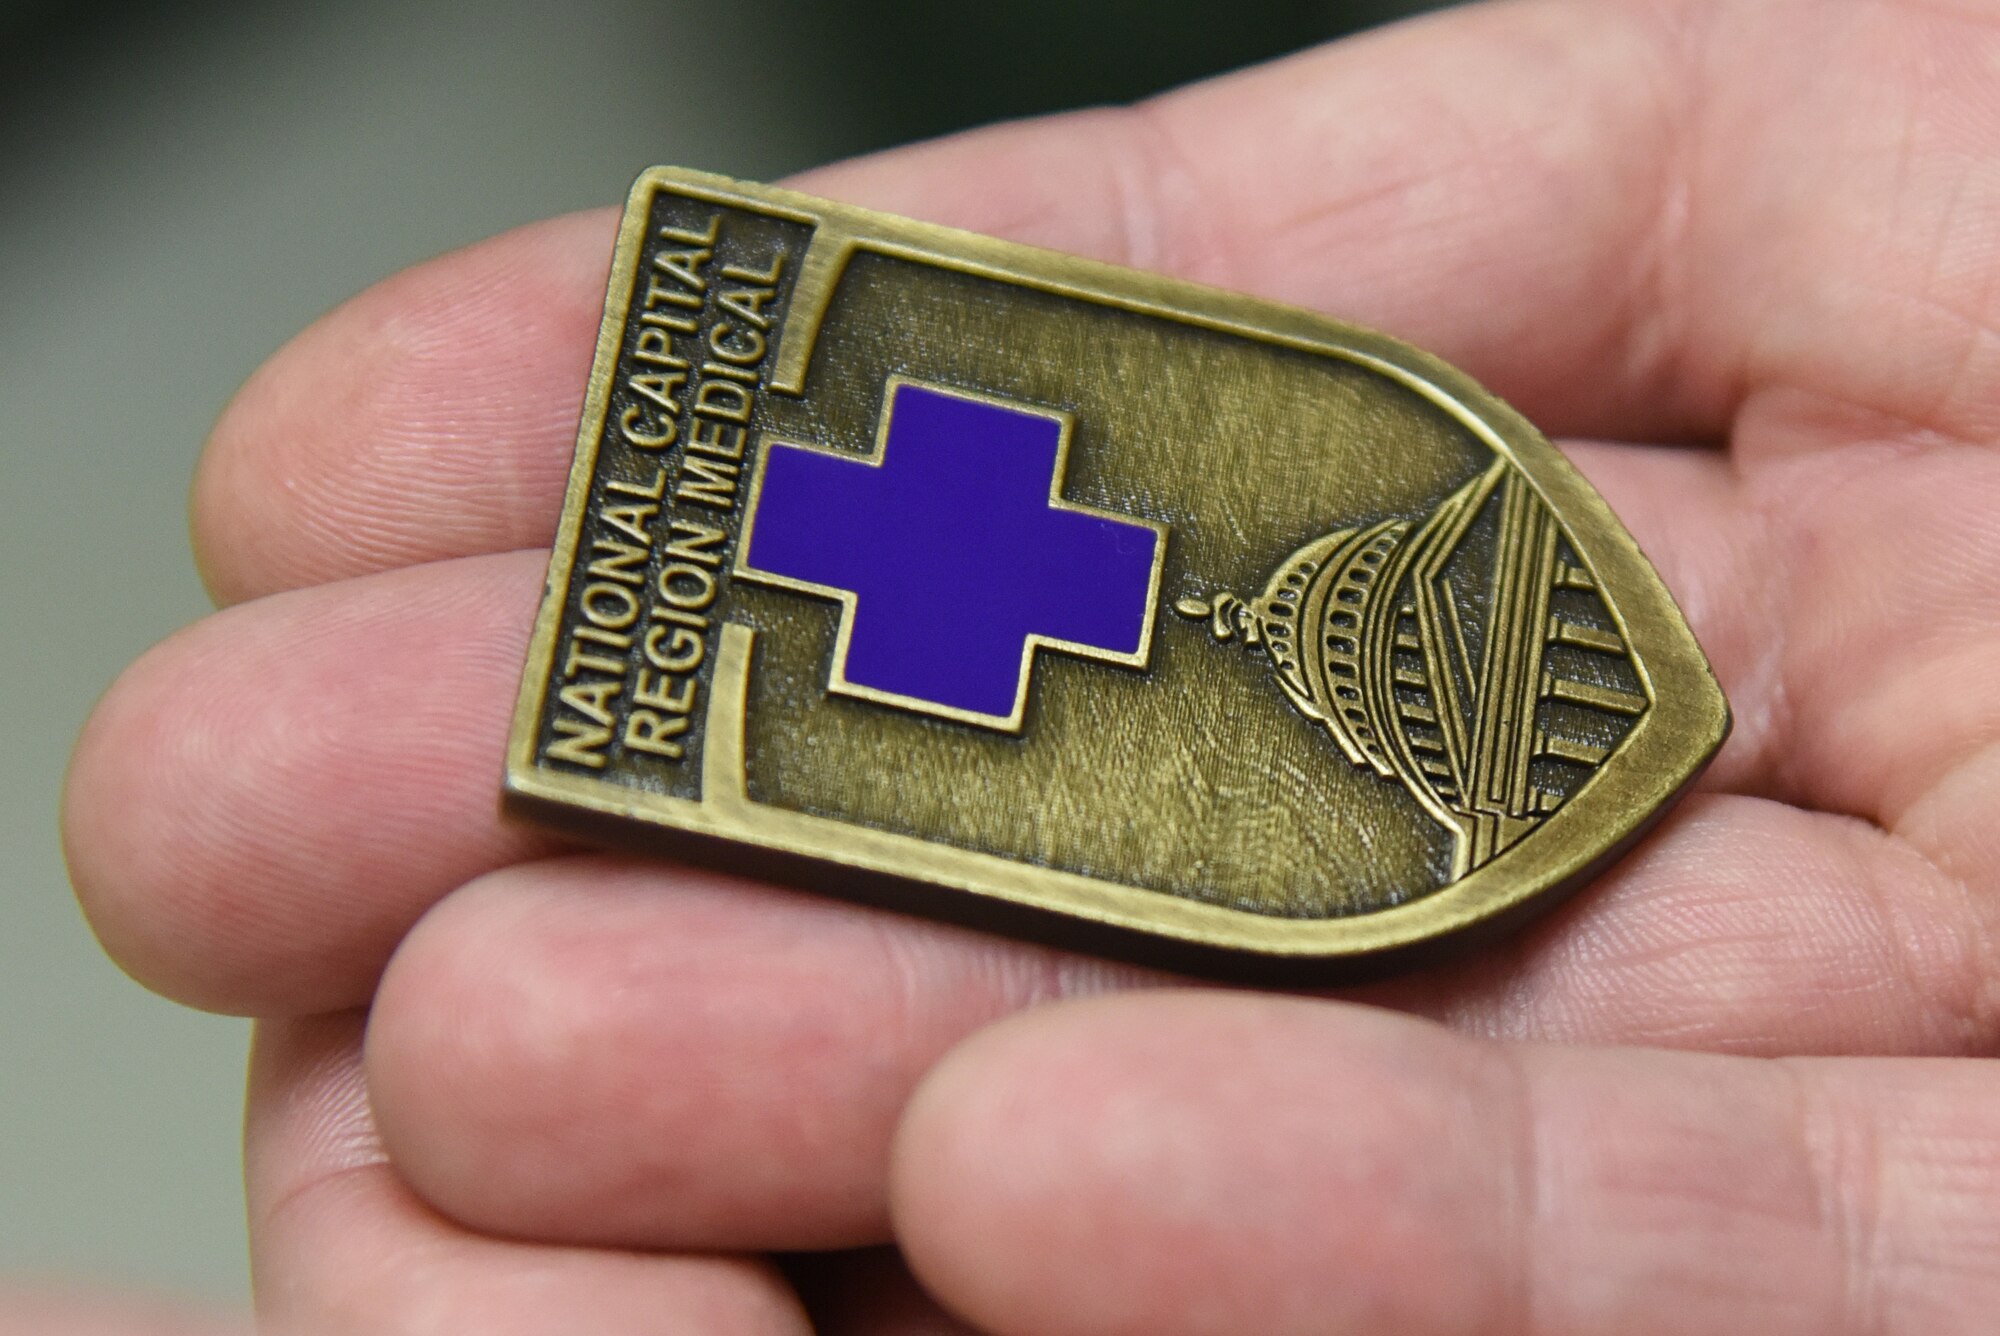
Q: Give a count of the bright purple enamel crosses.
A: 1